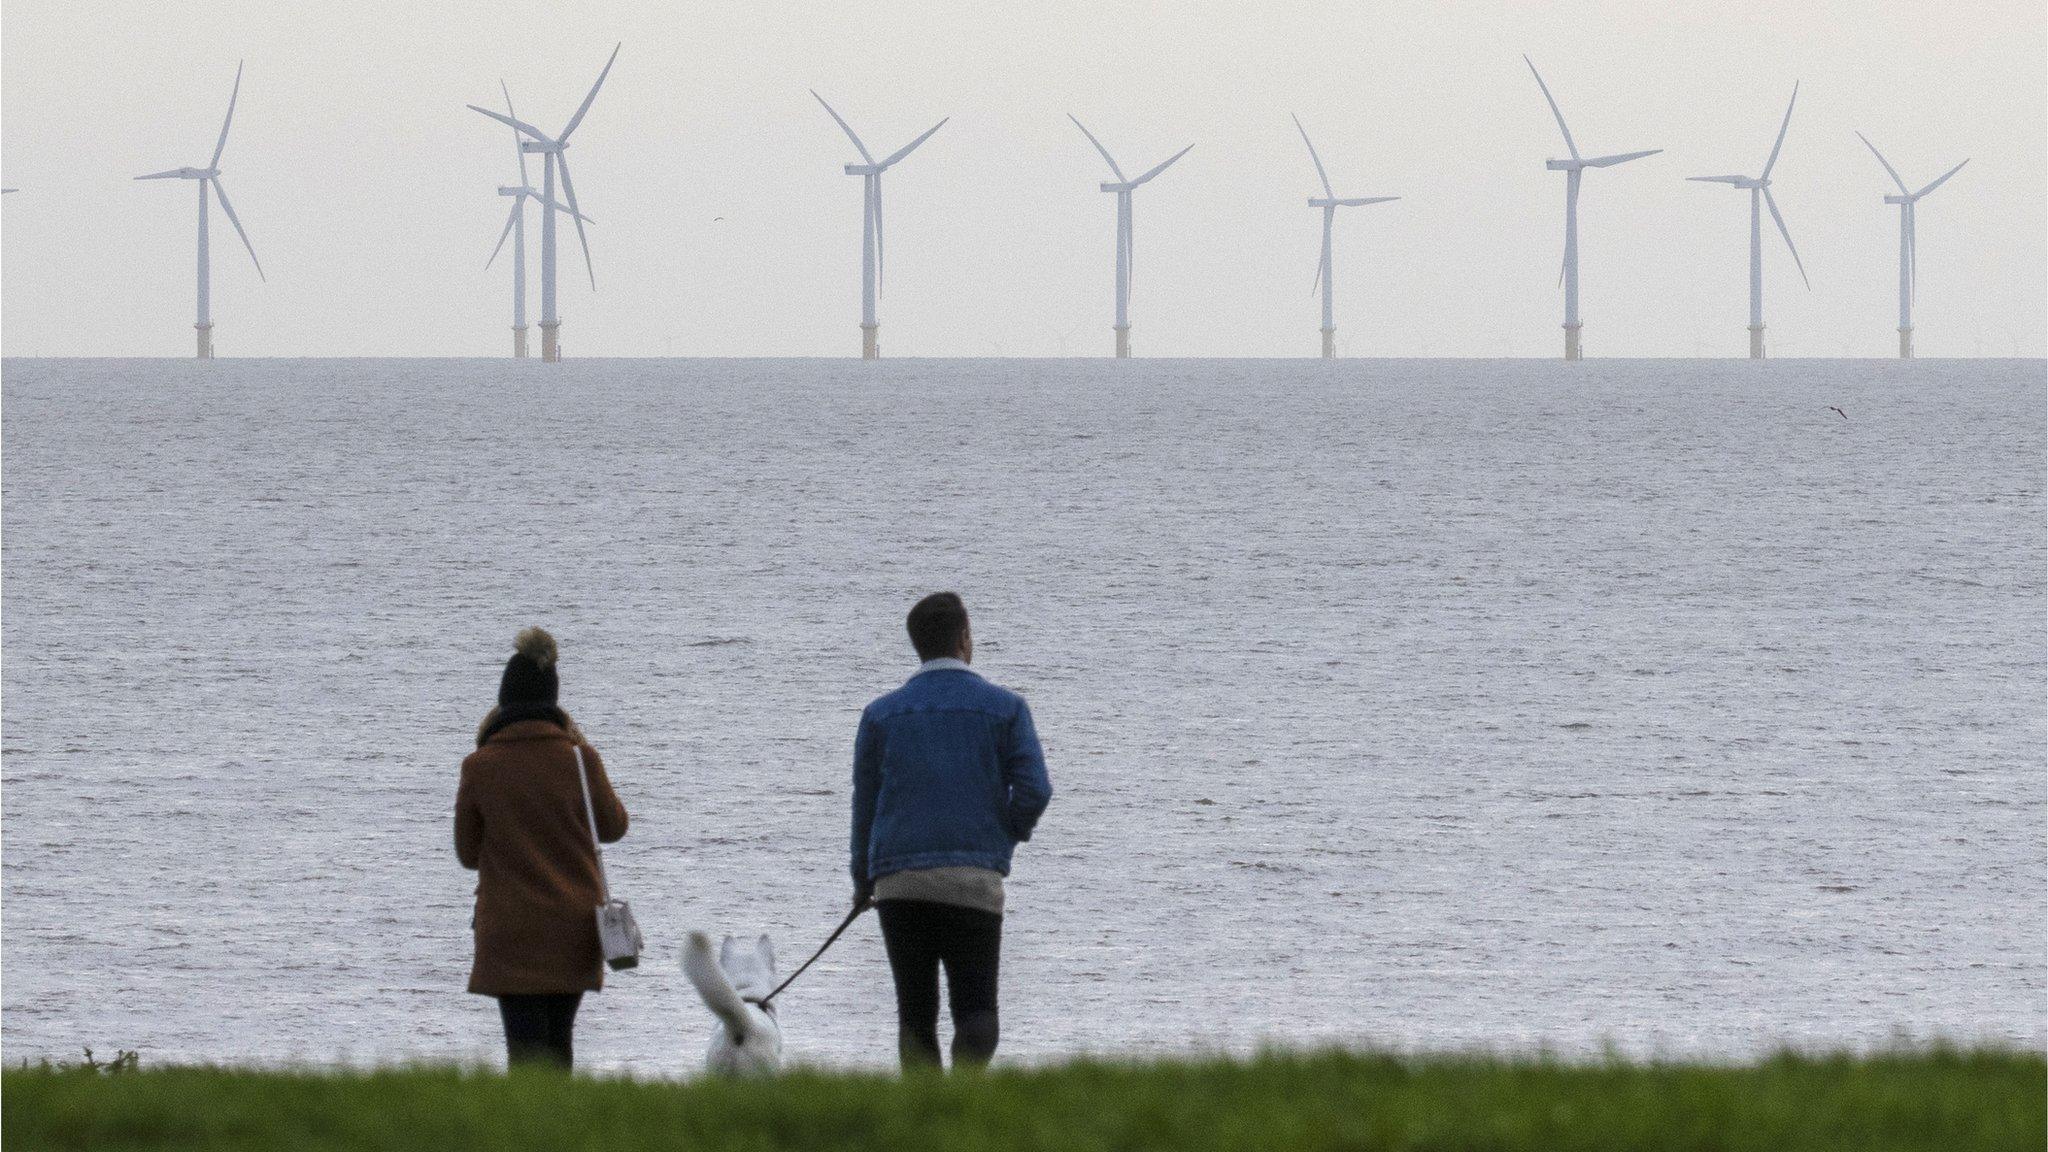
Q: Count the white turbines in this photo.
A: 9